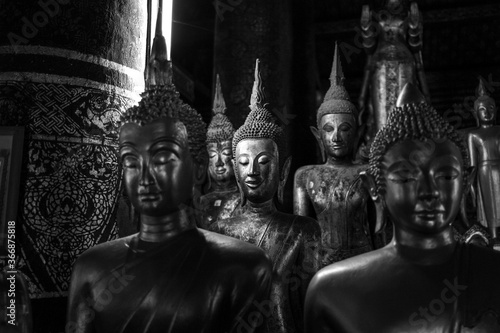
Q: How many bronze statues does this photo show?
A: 7